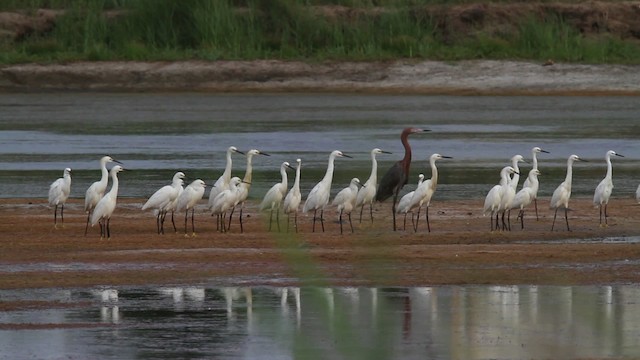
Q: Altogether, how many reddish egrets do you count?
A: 1